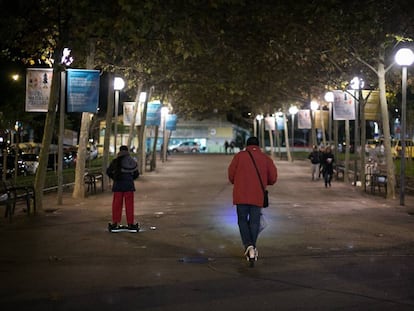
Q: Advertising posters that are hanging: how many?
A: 11